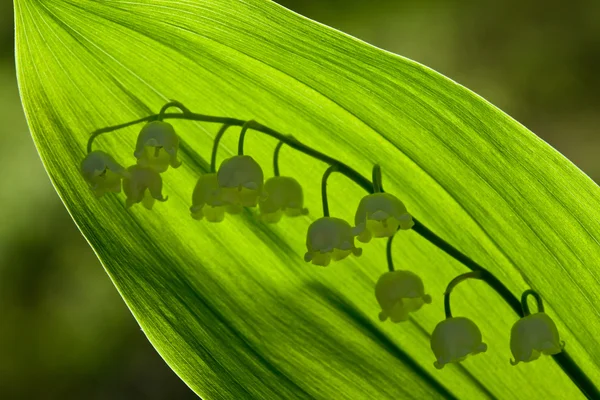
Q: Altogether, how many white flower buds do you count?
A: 11